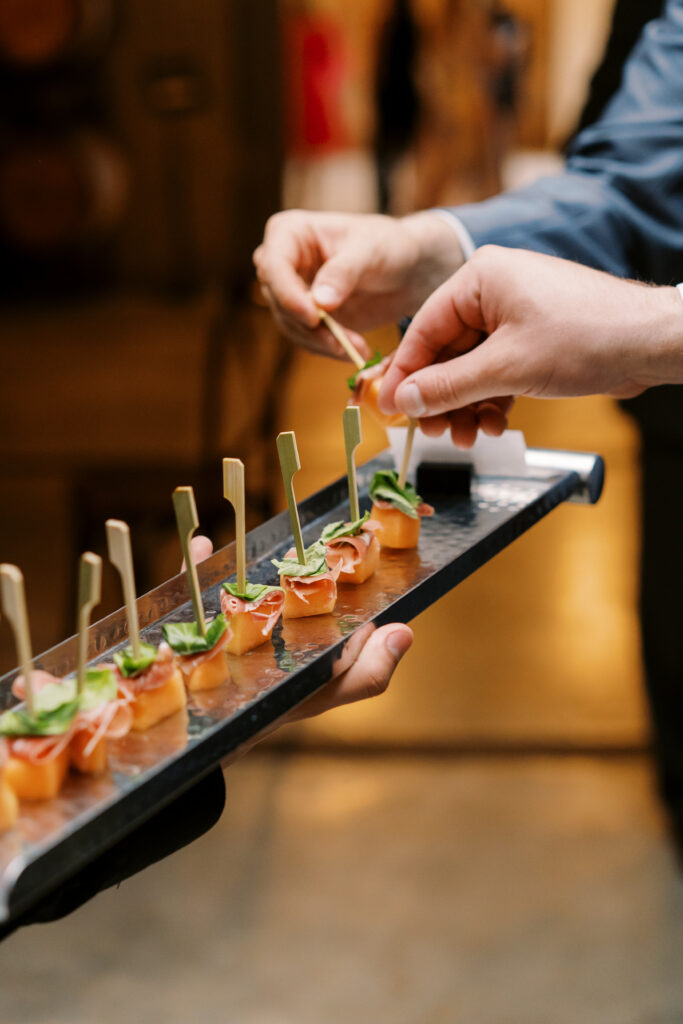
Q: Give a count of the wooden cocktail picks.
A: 9